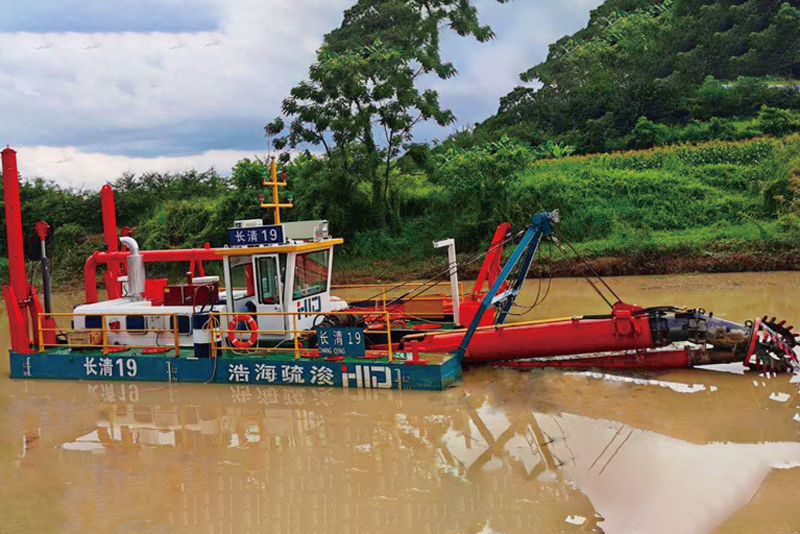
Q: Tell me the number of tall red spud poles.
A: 2